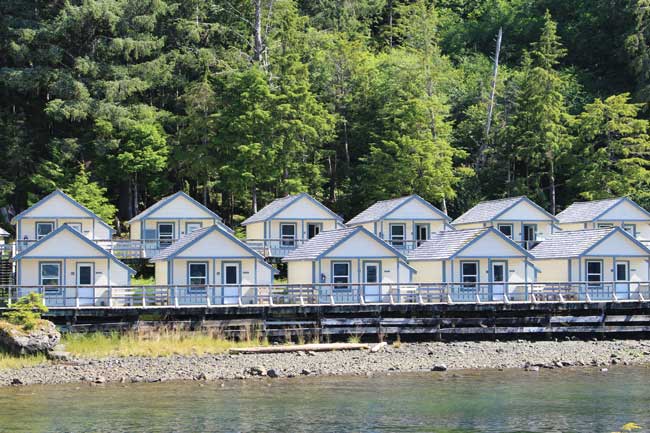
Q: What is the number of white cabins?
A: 11